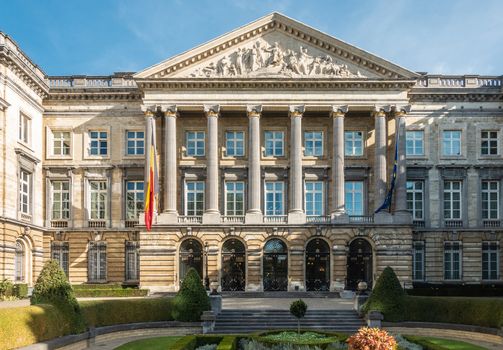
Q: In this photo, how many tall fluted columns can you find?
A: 8